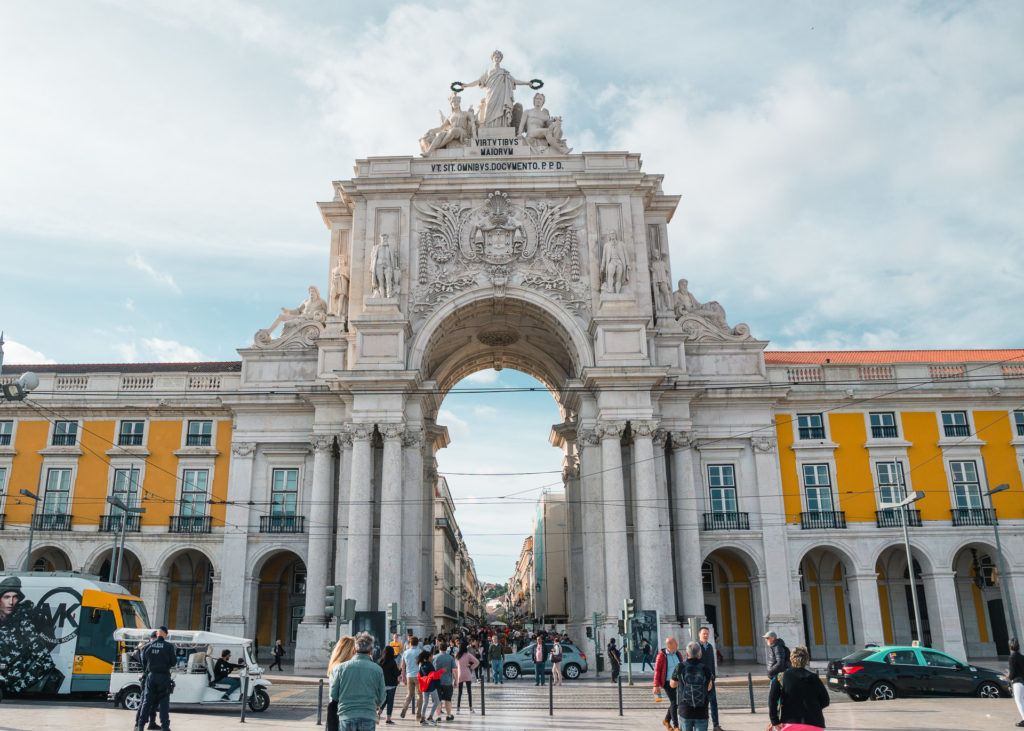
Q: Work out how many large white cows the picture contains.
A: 0